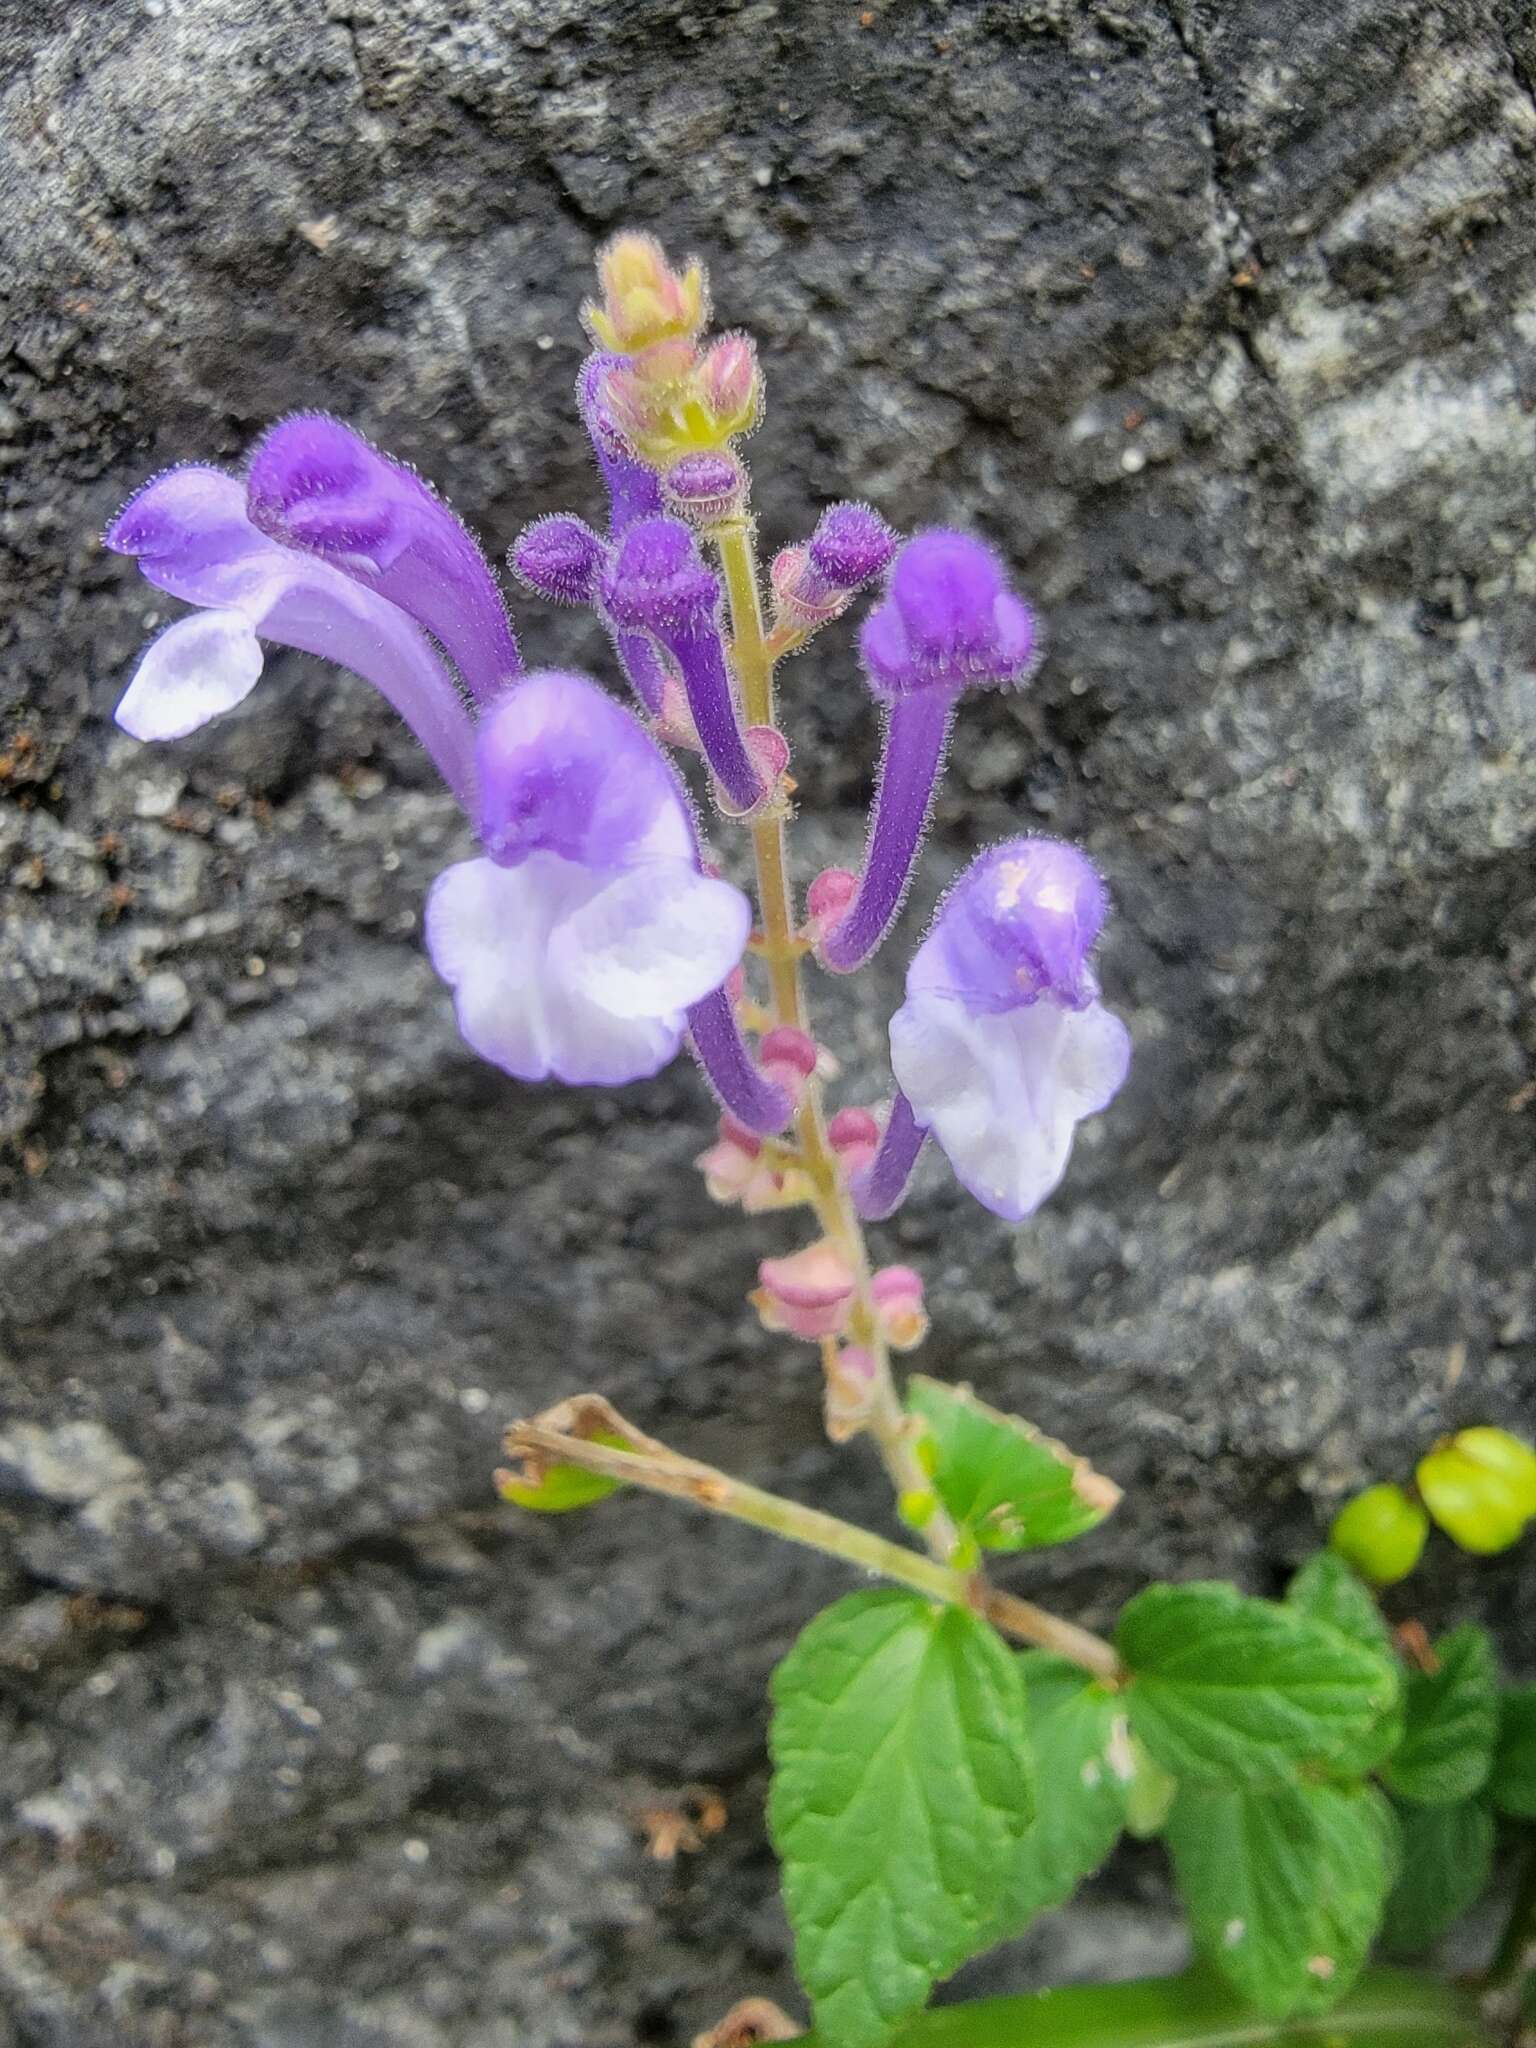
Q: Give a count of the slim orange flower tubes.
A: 0